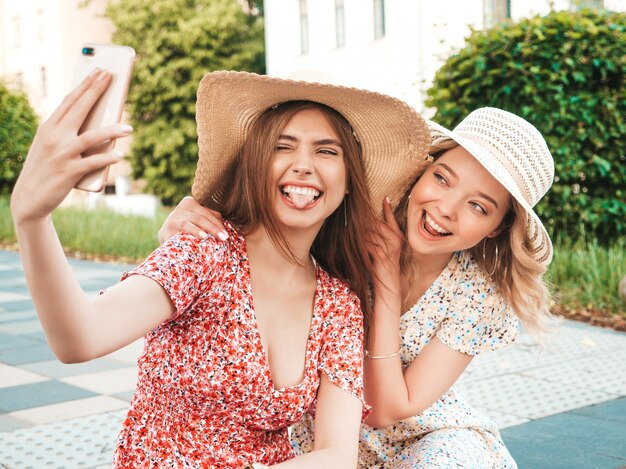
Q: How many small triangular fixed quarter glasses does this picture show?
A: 0